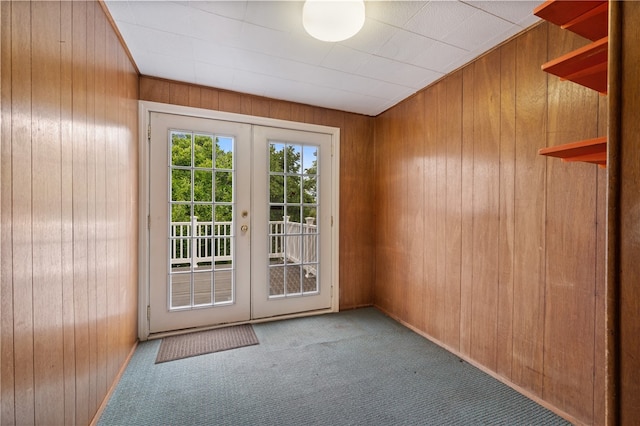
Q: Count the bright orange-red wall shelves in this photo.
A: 3